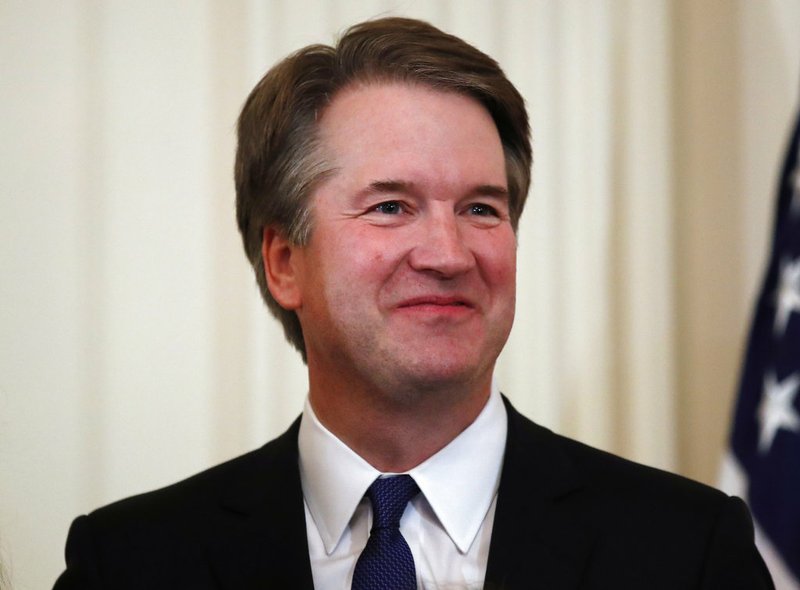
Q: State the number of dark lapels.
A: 2